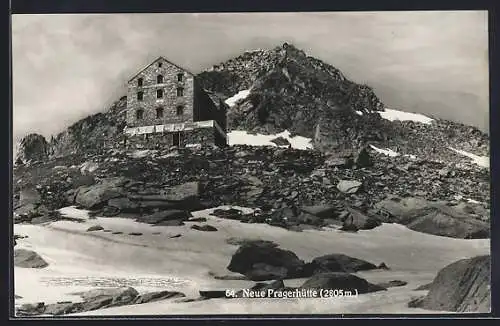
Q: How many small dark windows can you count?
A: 10